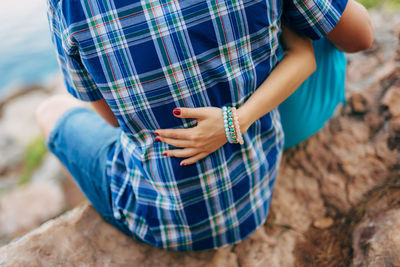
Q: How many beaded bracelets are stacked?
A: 3